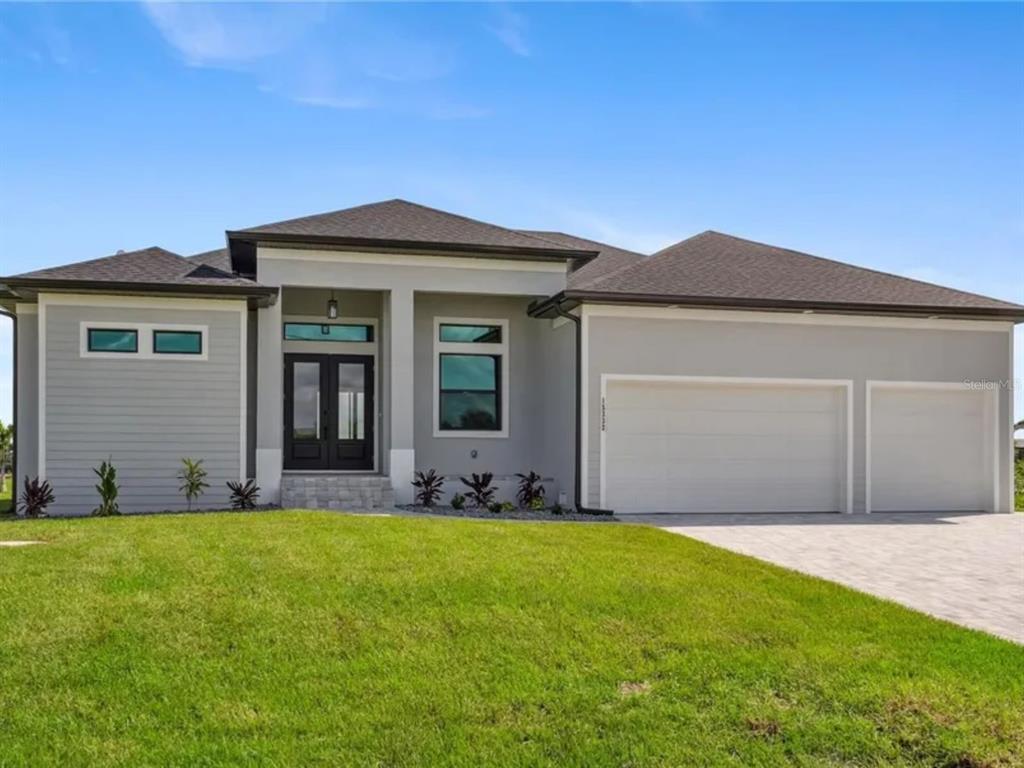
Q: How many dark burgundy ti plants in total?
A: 5